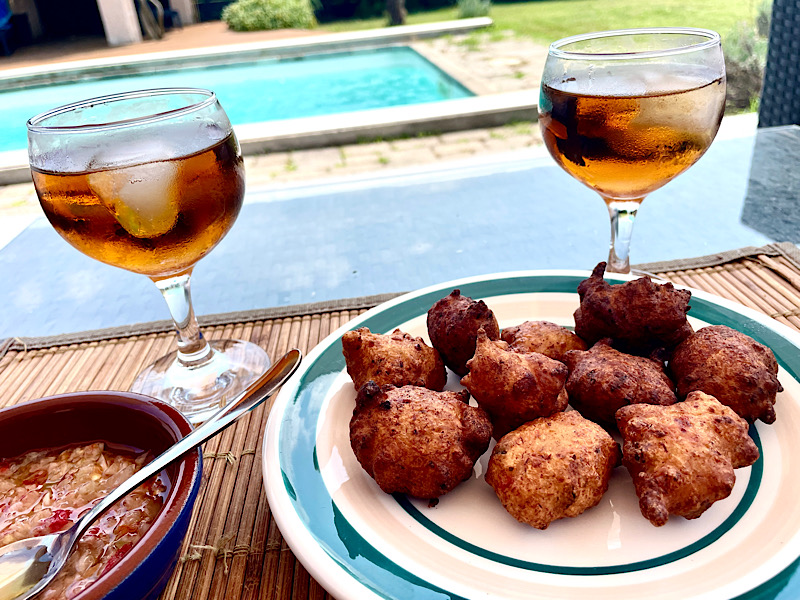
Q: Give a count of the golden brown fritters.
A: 10